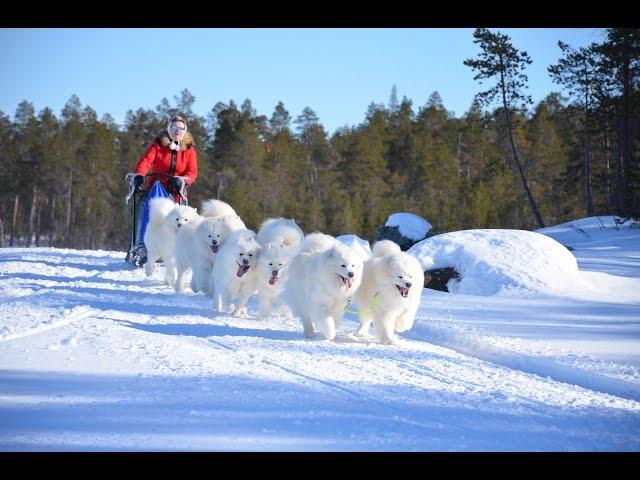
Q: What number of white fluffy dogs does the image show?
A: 6